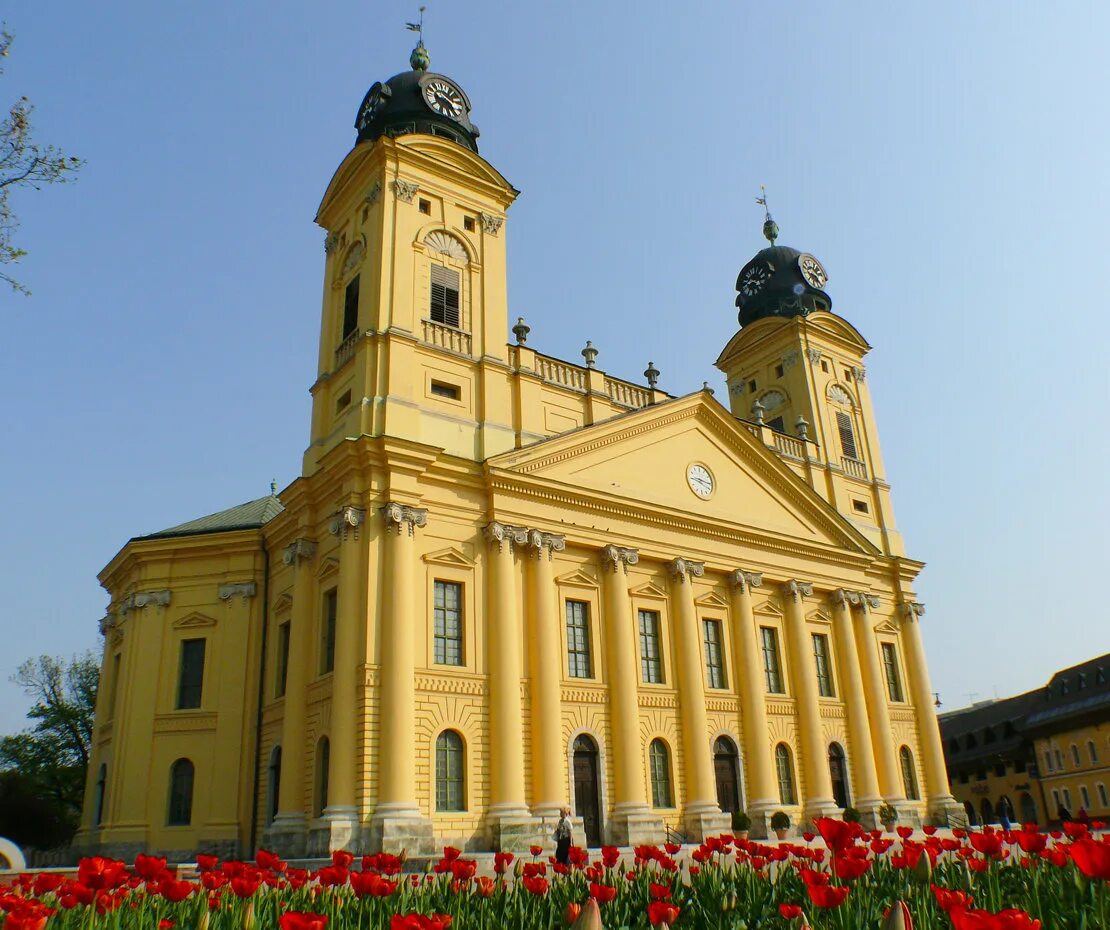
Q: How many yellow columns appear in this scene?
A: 12